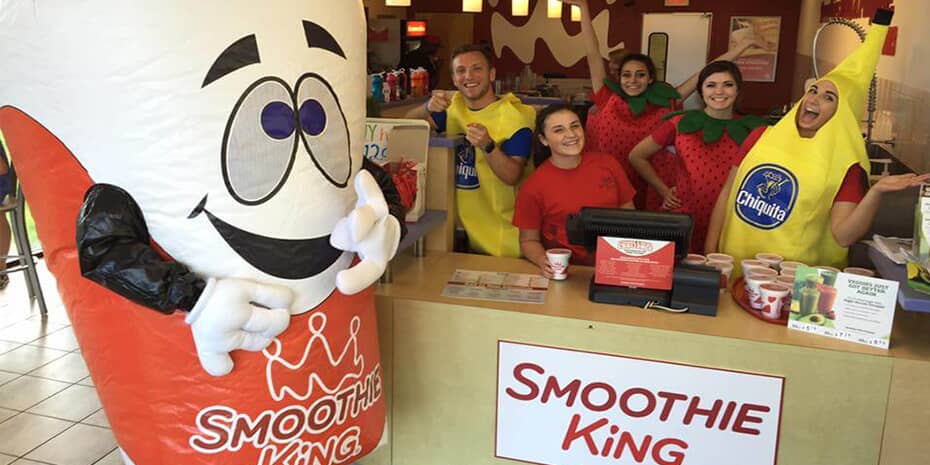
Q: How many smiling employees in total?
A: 5